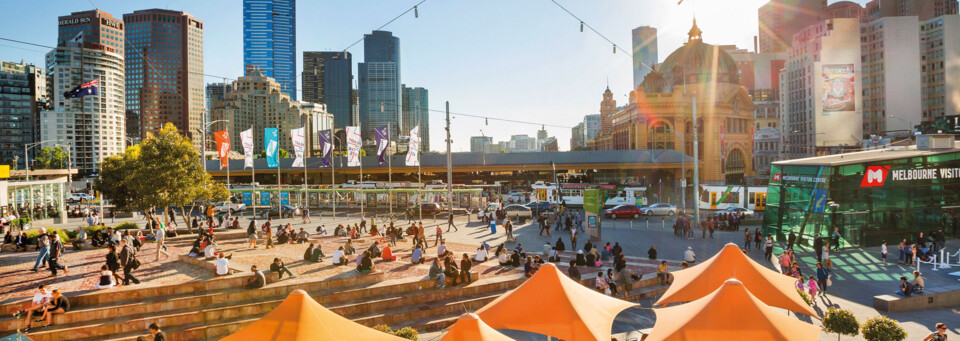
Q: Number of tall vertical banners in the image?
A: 8